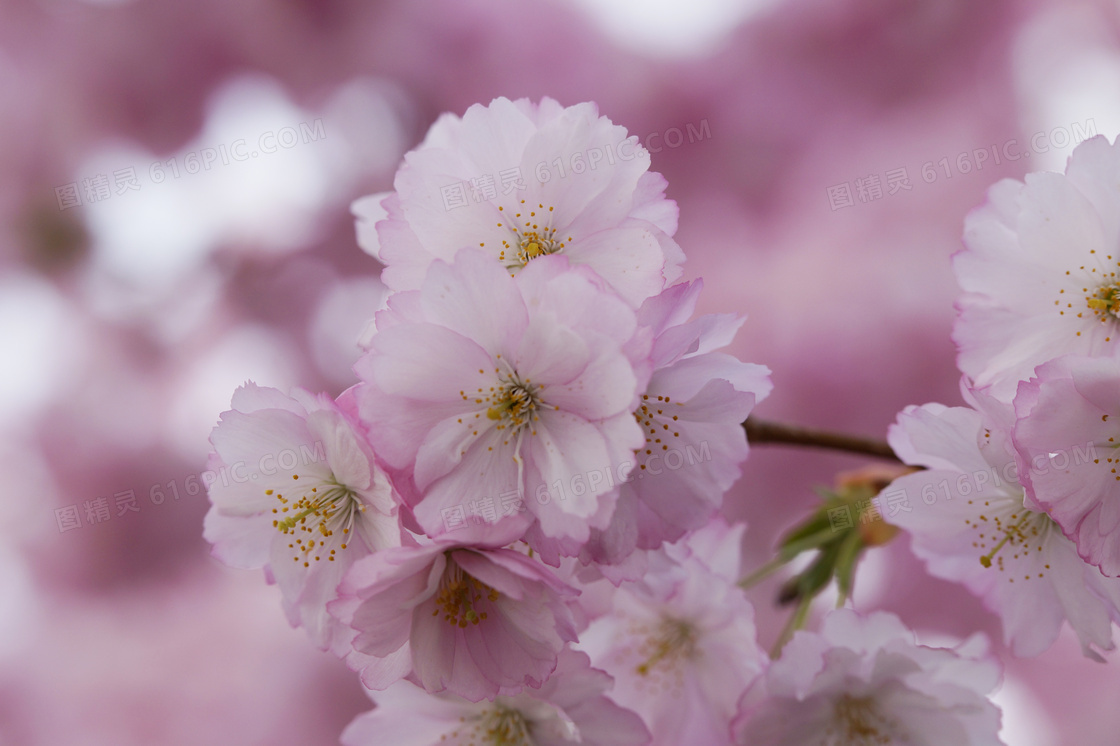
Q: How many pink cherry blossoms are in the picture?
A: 11